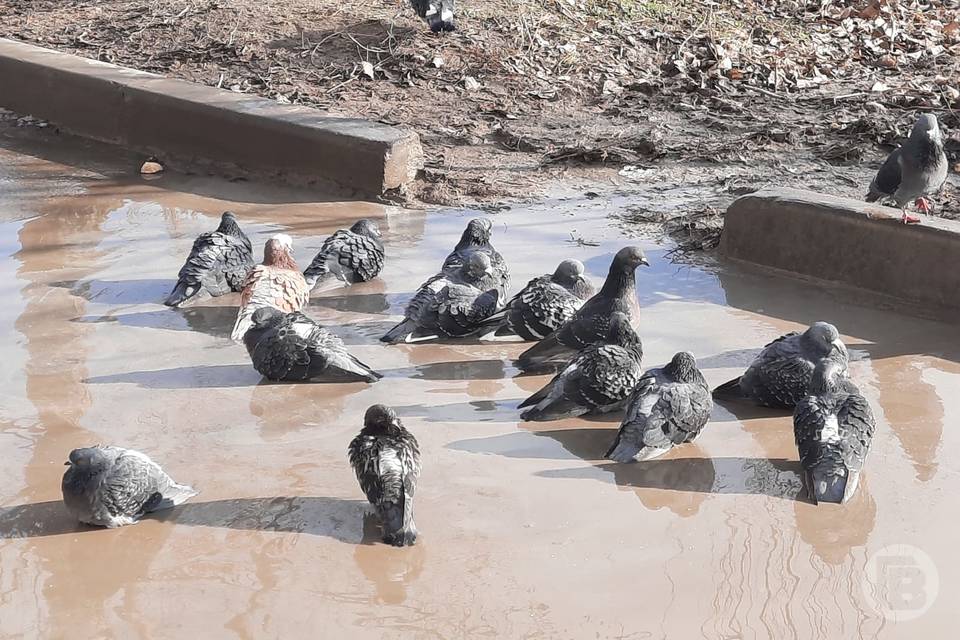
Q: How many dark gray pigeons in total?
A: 15